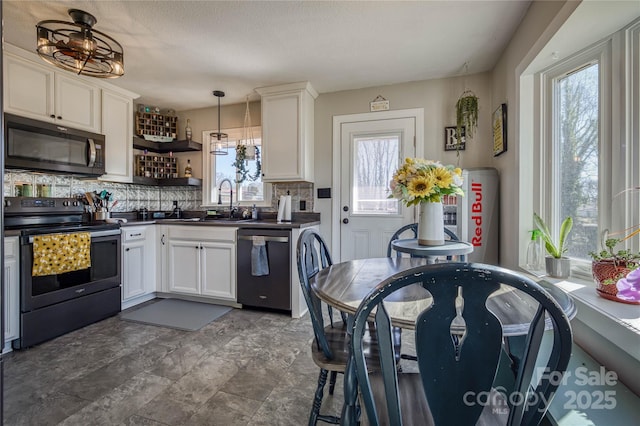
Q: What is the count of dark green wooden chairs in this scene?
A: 3